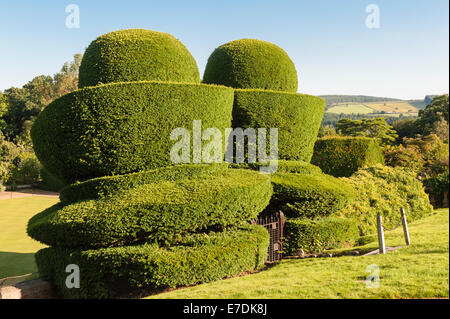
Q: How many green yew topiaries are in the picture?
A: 2